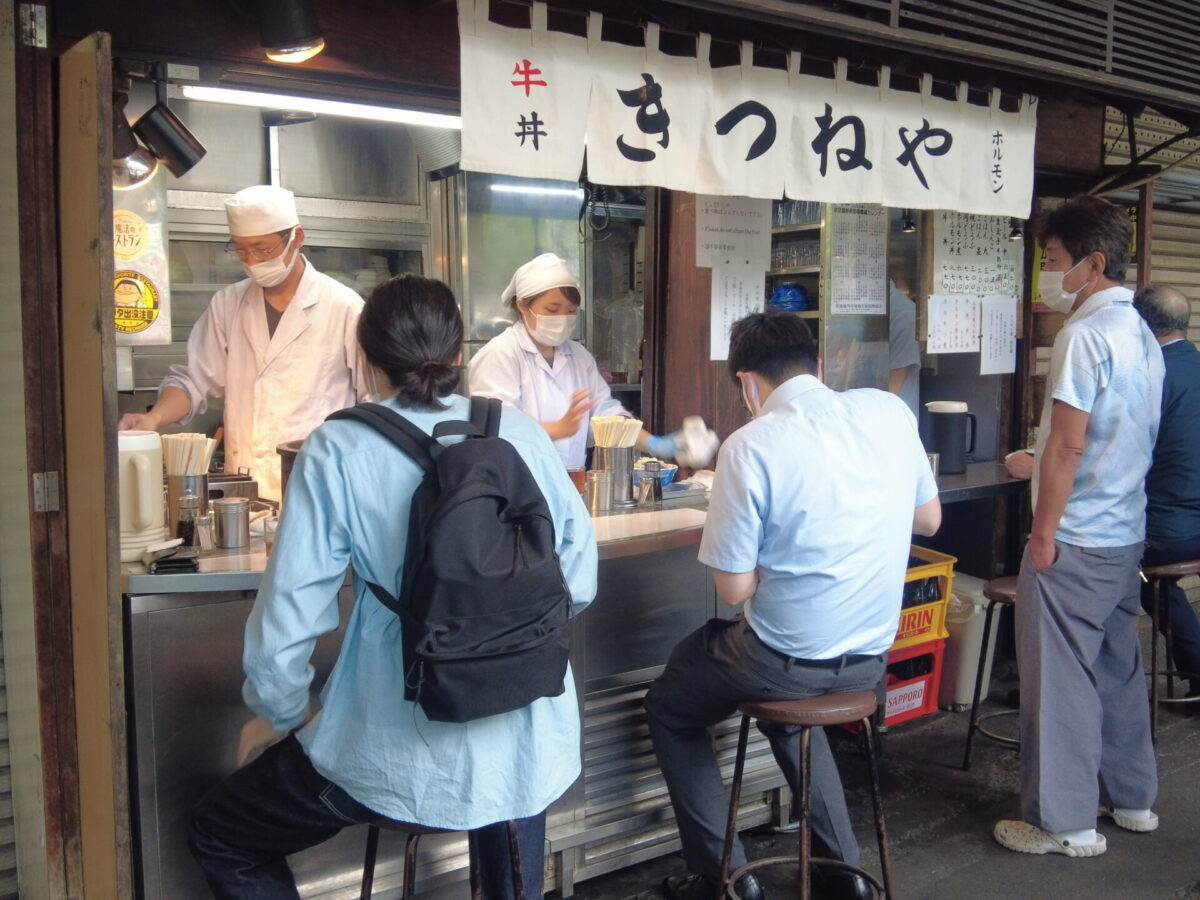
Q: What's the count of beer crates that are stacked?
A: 2